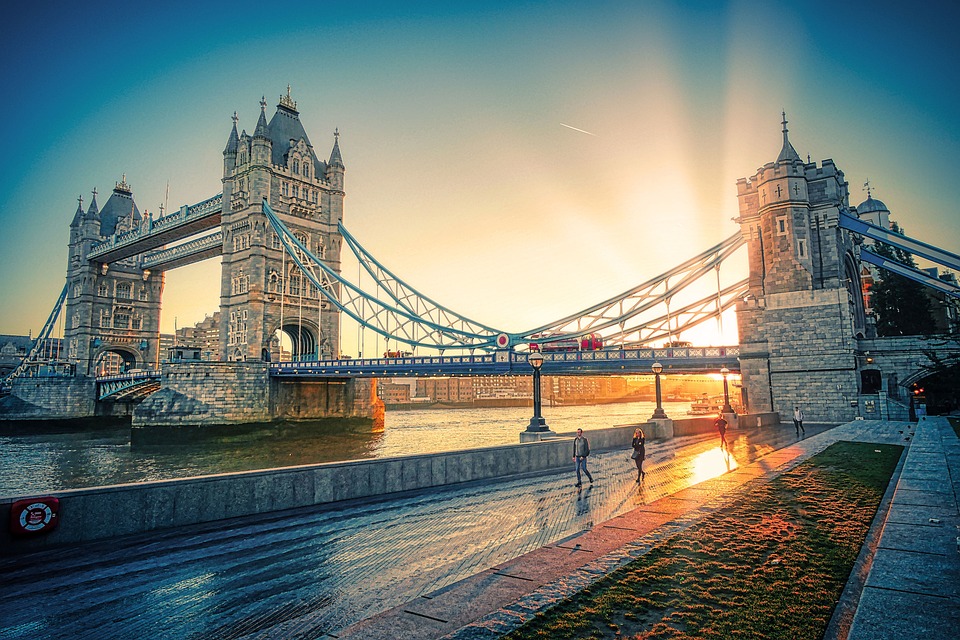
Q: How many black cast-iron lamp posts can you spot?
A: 3